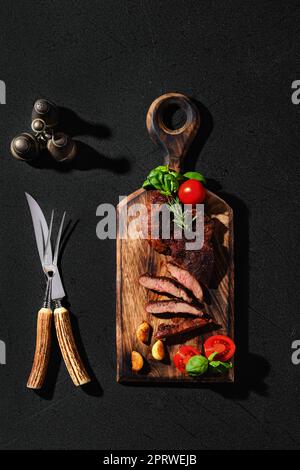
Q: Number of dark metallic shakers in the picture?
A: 3